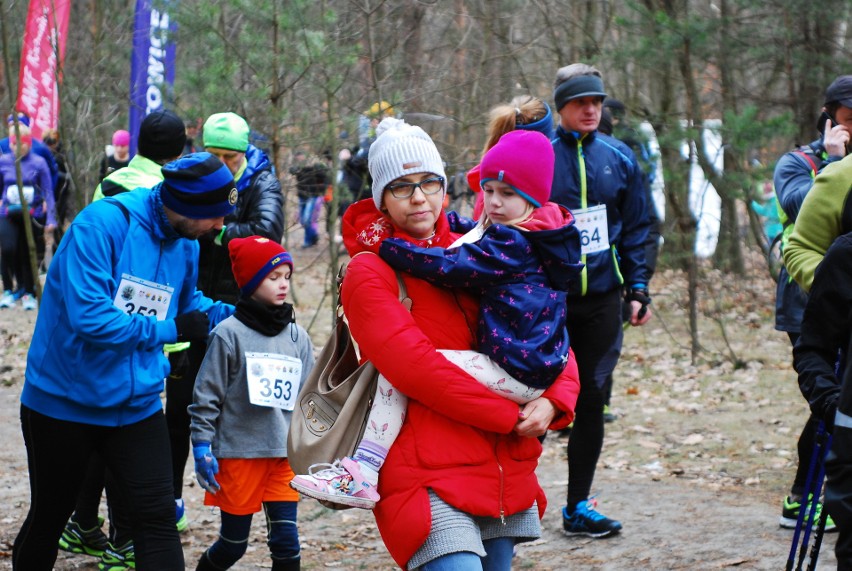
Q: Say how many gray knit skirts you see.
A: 1